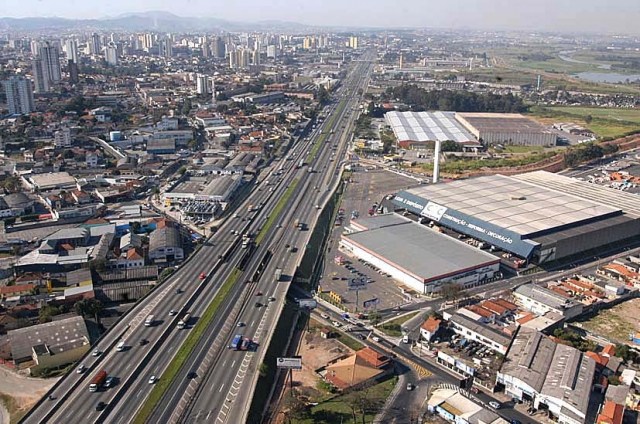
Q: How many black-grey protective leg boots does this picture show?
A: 0